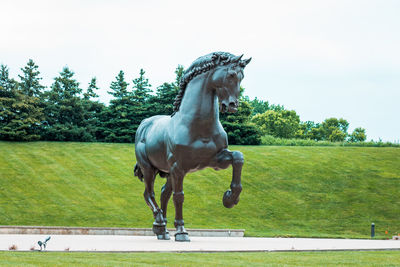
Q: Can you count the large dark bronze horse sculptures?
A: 1